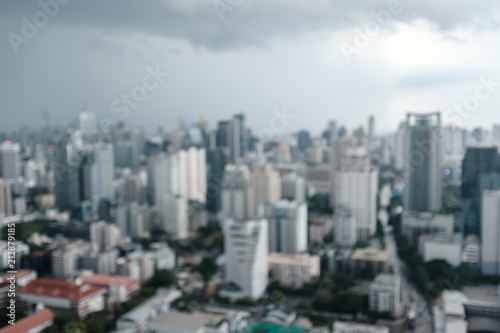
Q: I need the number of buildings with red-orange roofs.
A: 4